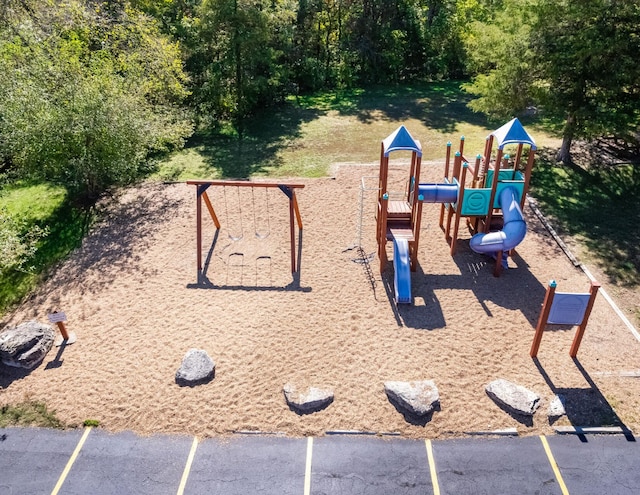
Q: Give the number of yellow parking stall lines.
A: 5